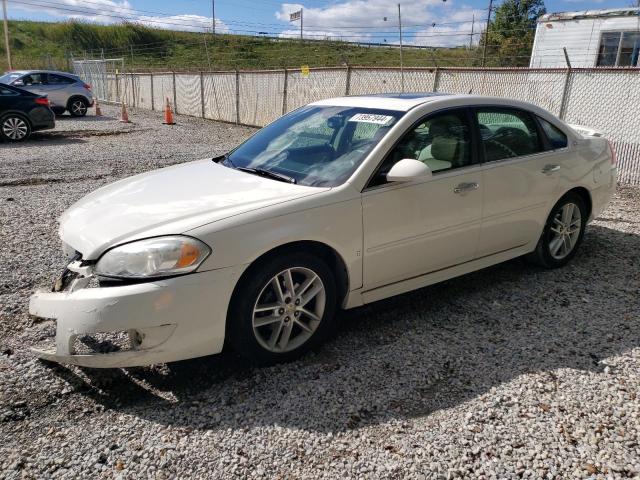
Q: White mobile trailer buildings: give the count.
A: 1